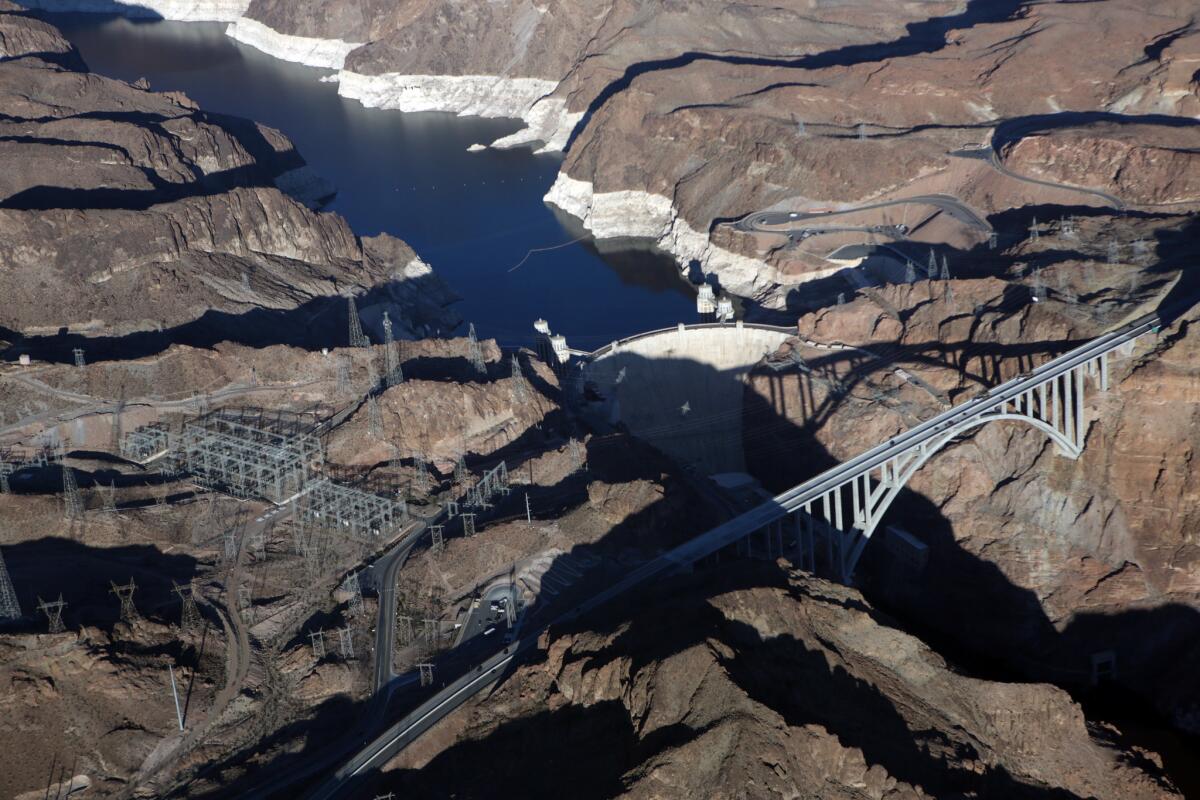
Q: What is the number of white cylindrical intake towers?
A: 4